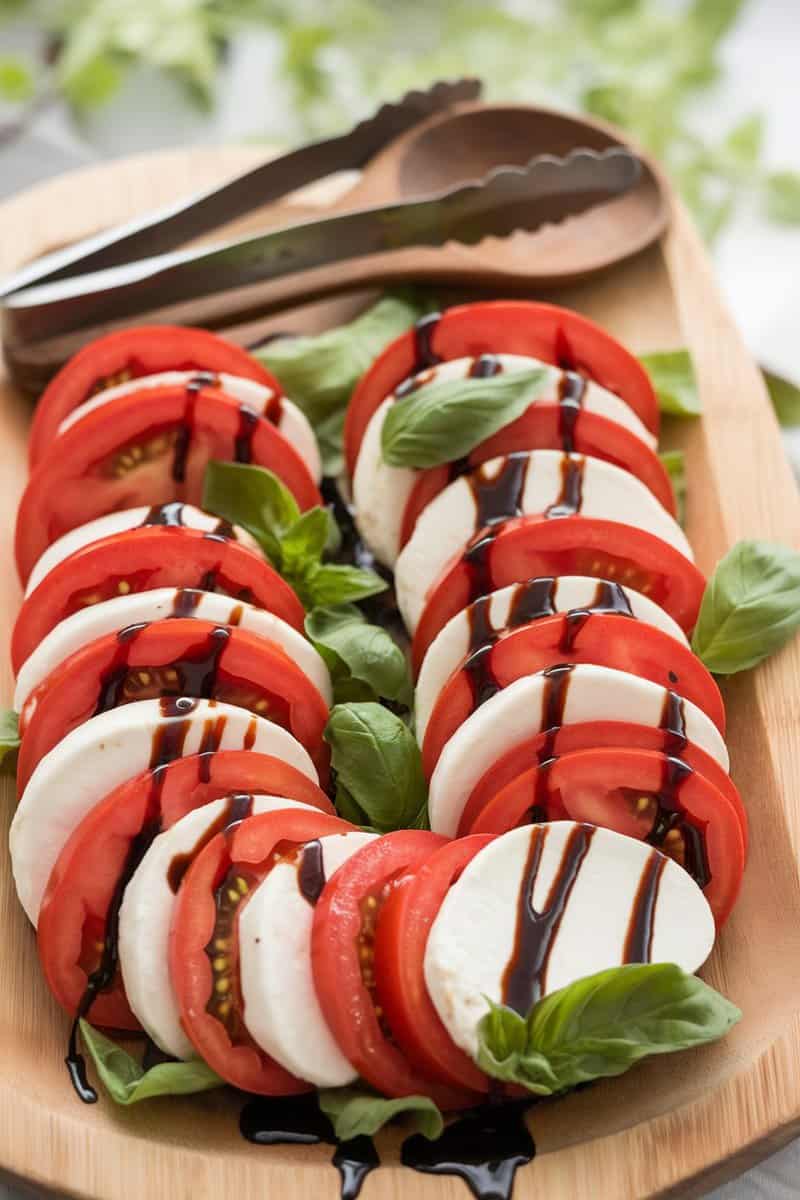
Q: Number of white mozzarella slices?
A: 11